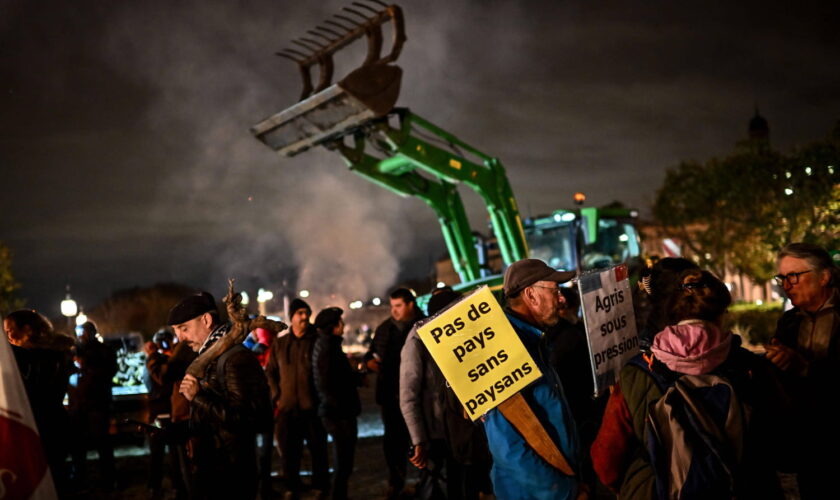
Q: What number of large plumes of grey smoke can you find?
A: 1